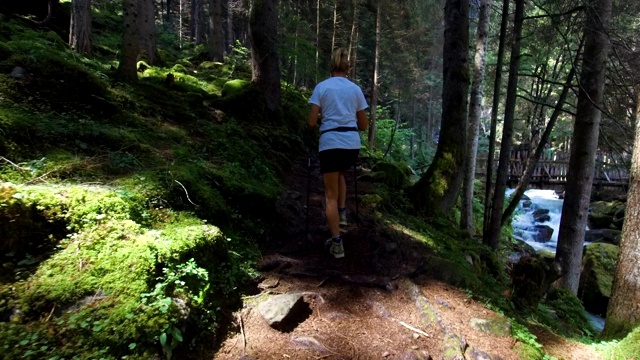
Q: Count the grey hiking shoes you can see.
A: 2